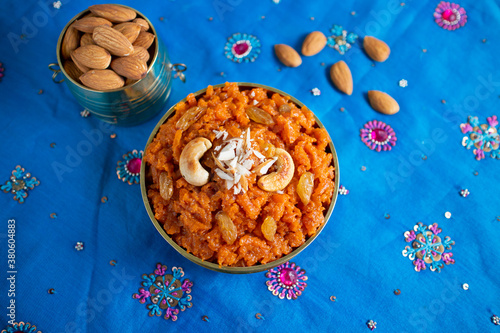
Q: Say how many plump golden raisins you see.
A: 6